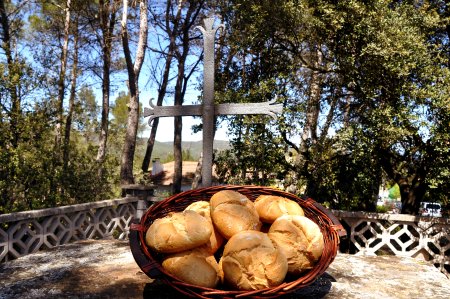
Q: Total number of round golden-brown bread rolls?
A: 7